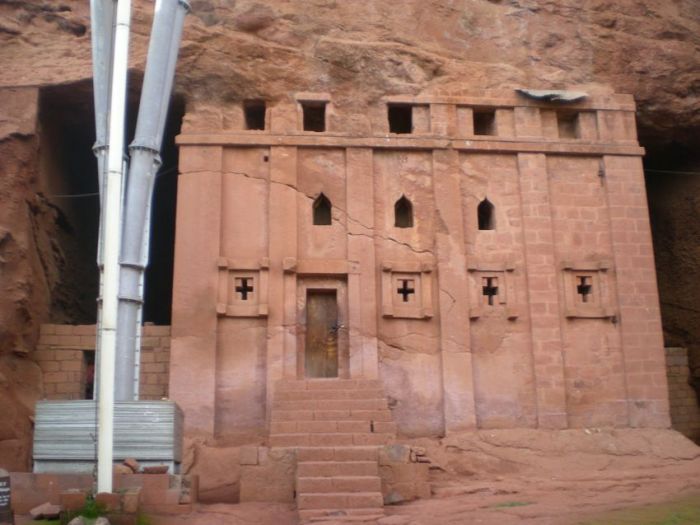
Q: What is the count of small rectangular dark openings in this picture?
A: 5